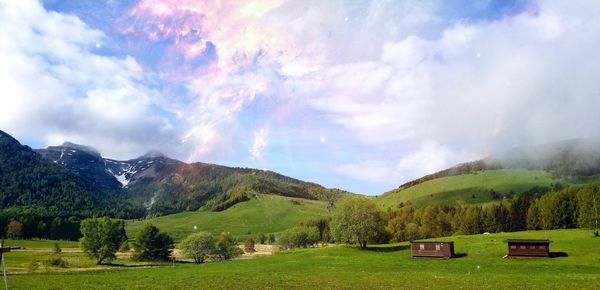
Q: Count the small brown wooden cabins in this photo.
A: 2